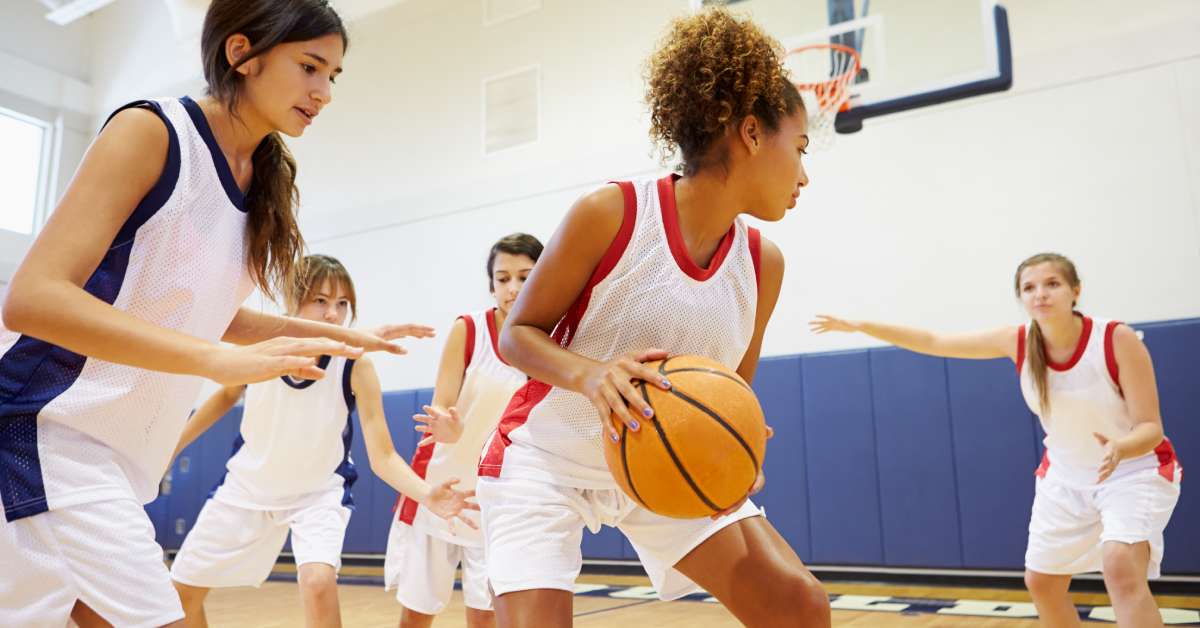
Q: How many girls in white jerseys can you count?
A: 5